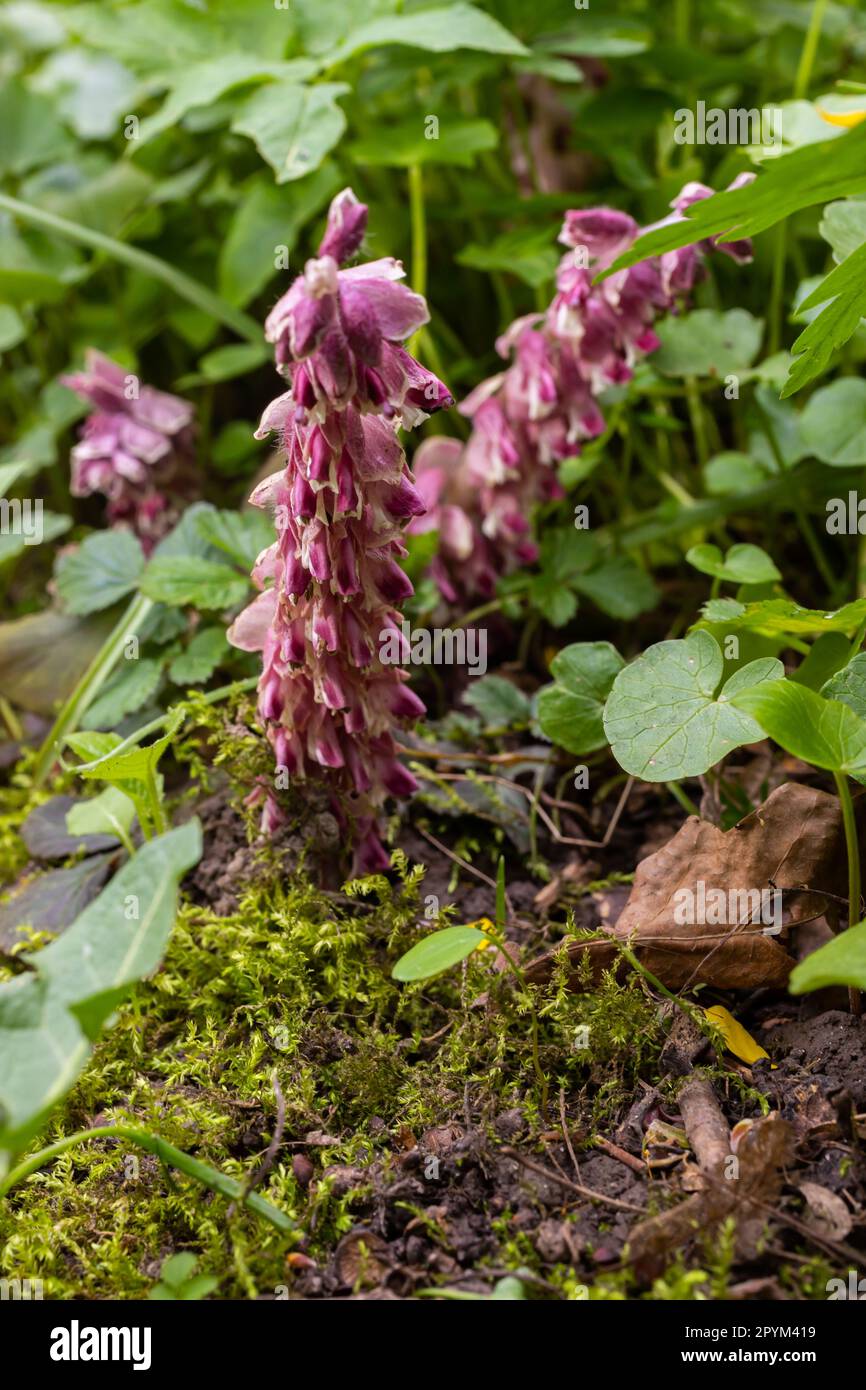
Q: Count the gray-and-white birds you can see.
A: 0